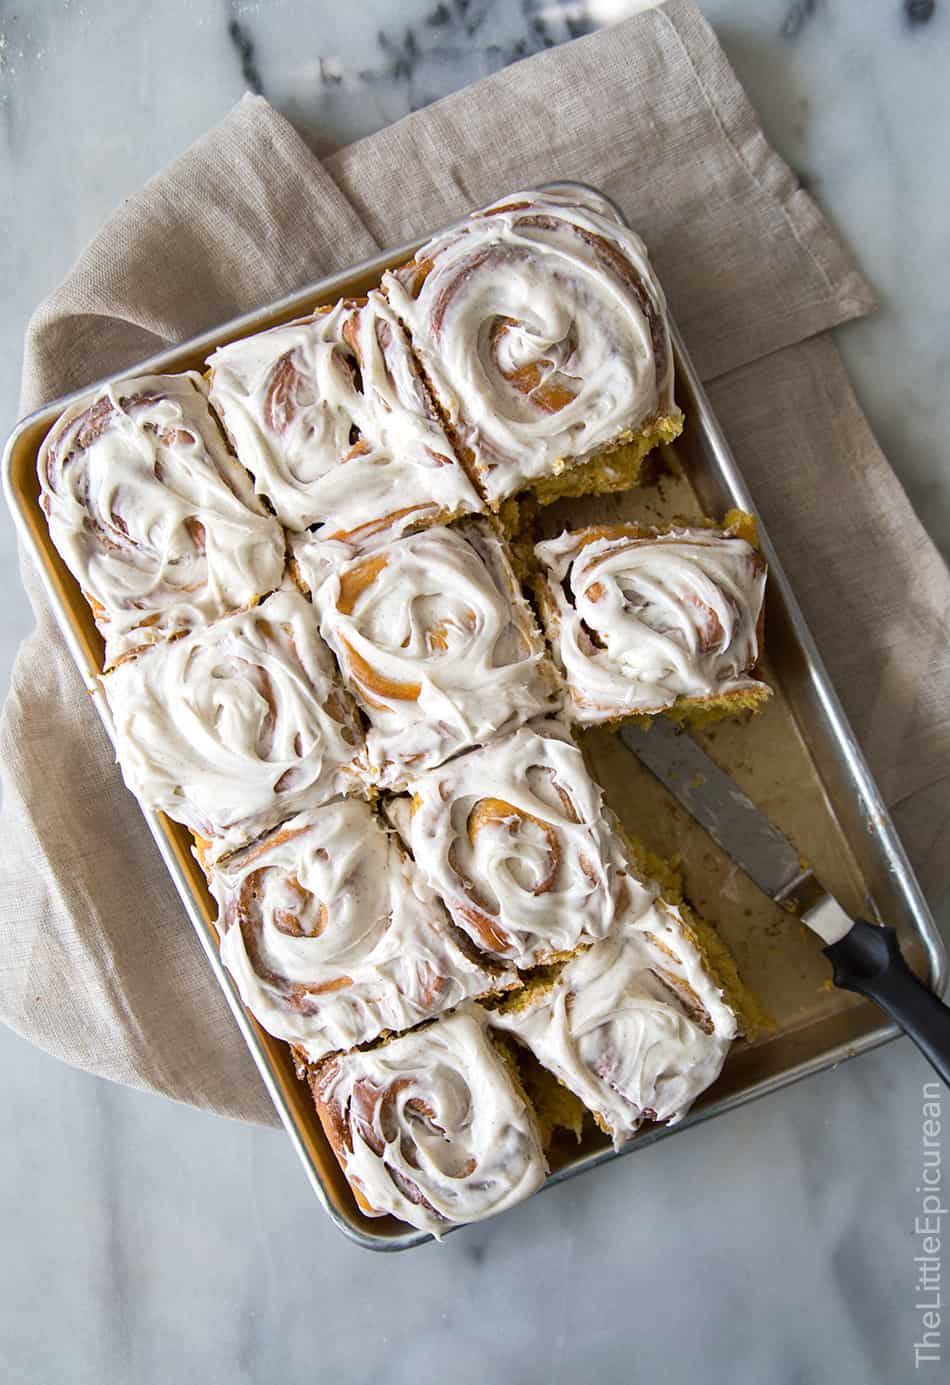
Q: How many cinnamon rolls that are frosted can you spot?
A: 10